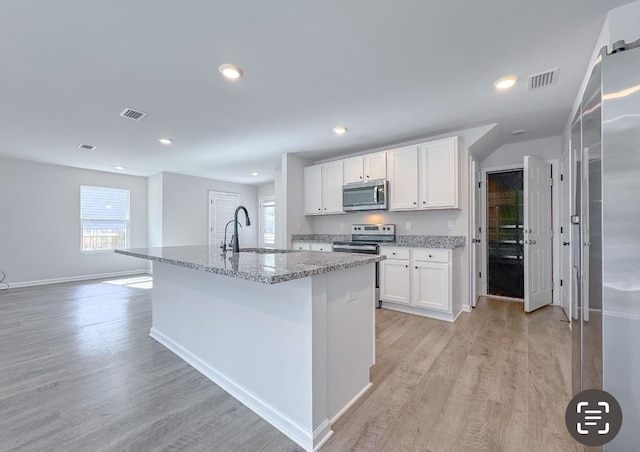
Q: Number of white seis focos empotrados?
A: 6